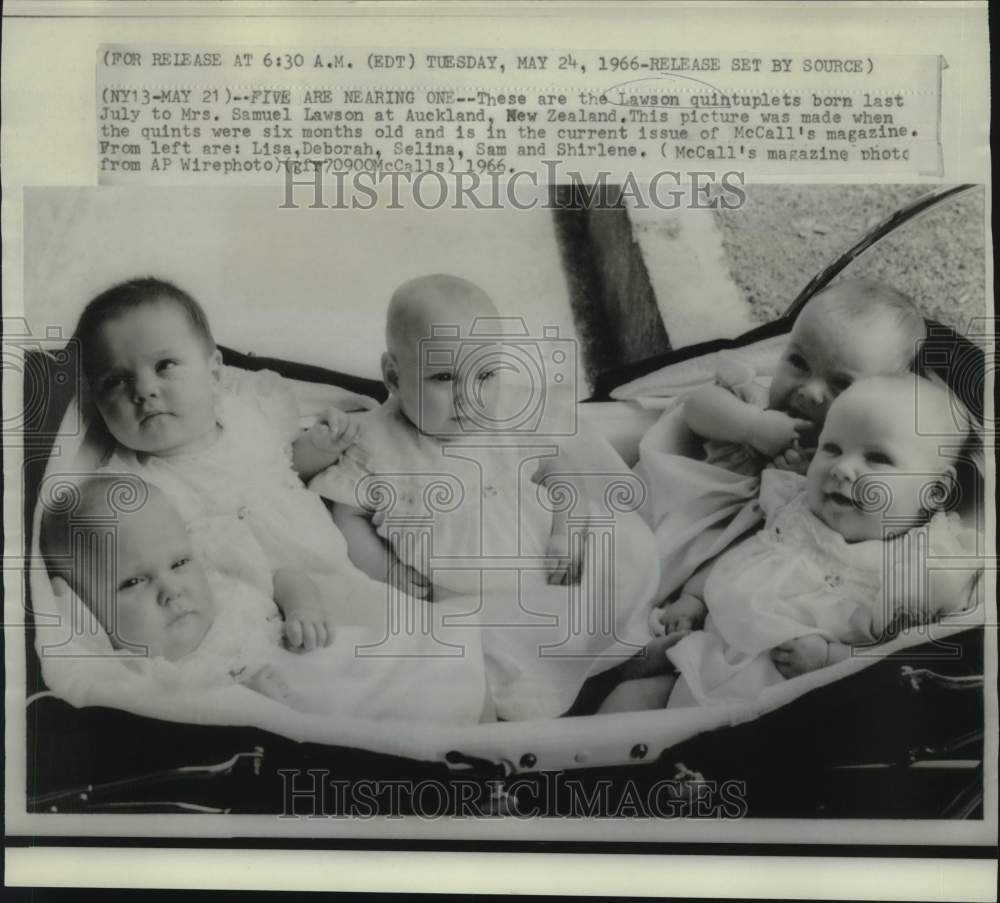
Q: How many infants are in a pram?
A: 5